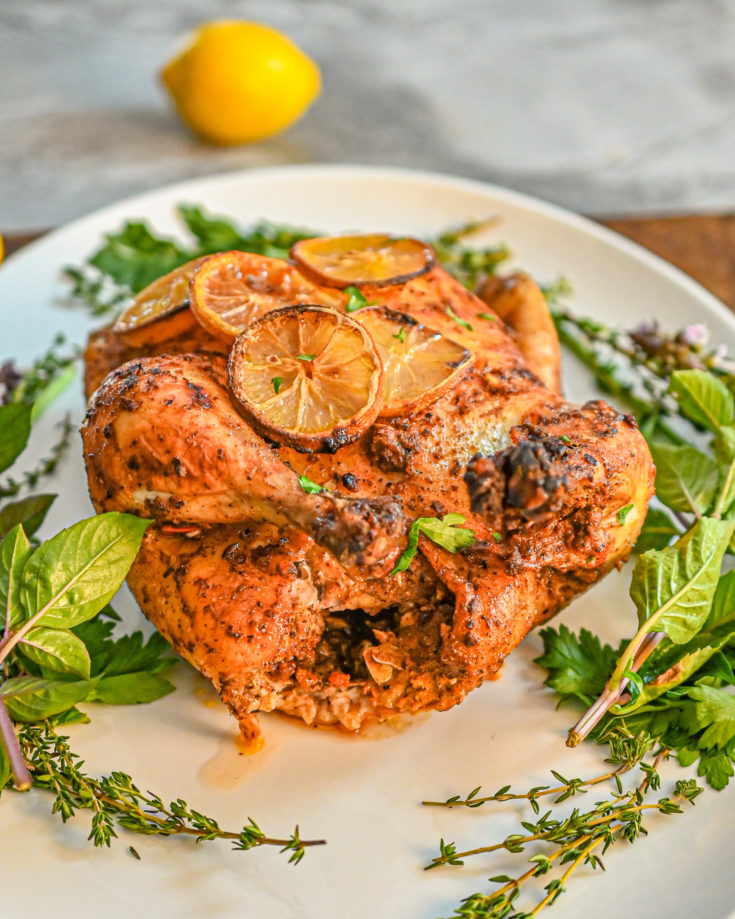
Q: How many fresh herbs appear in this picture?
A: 3